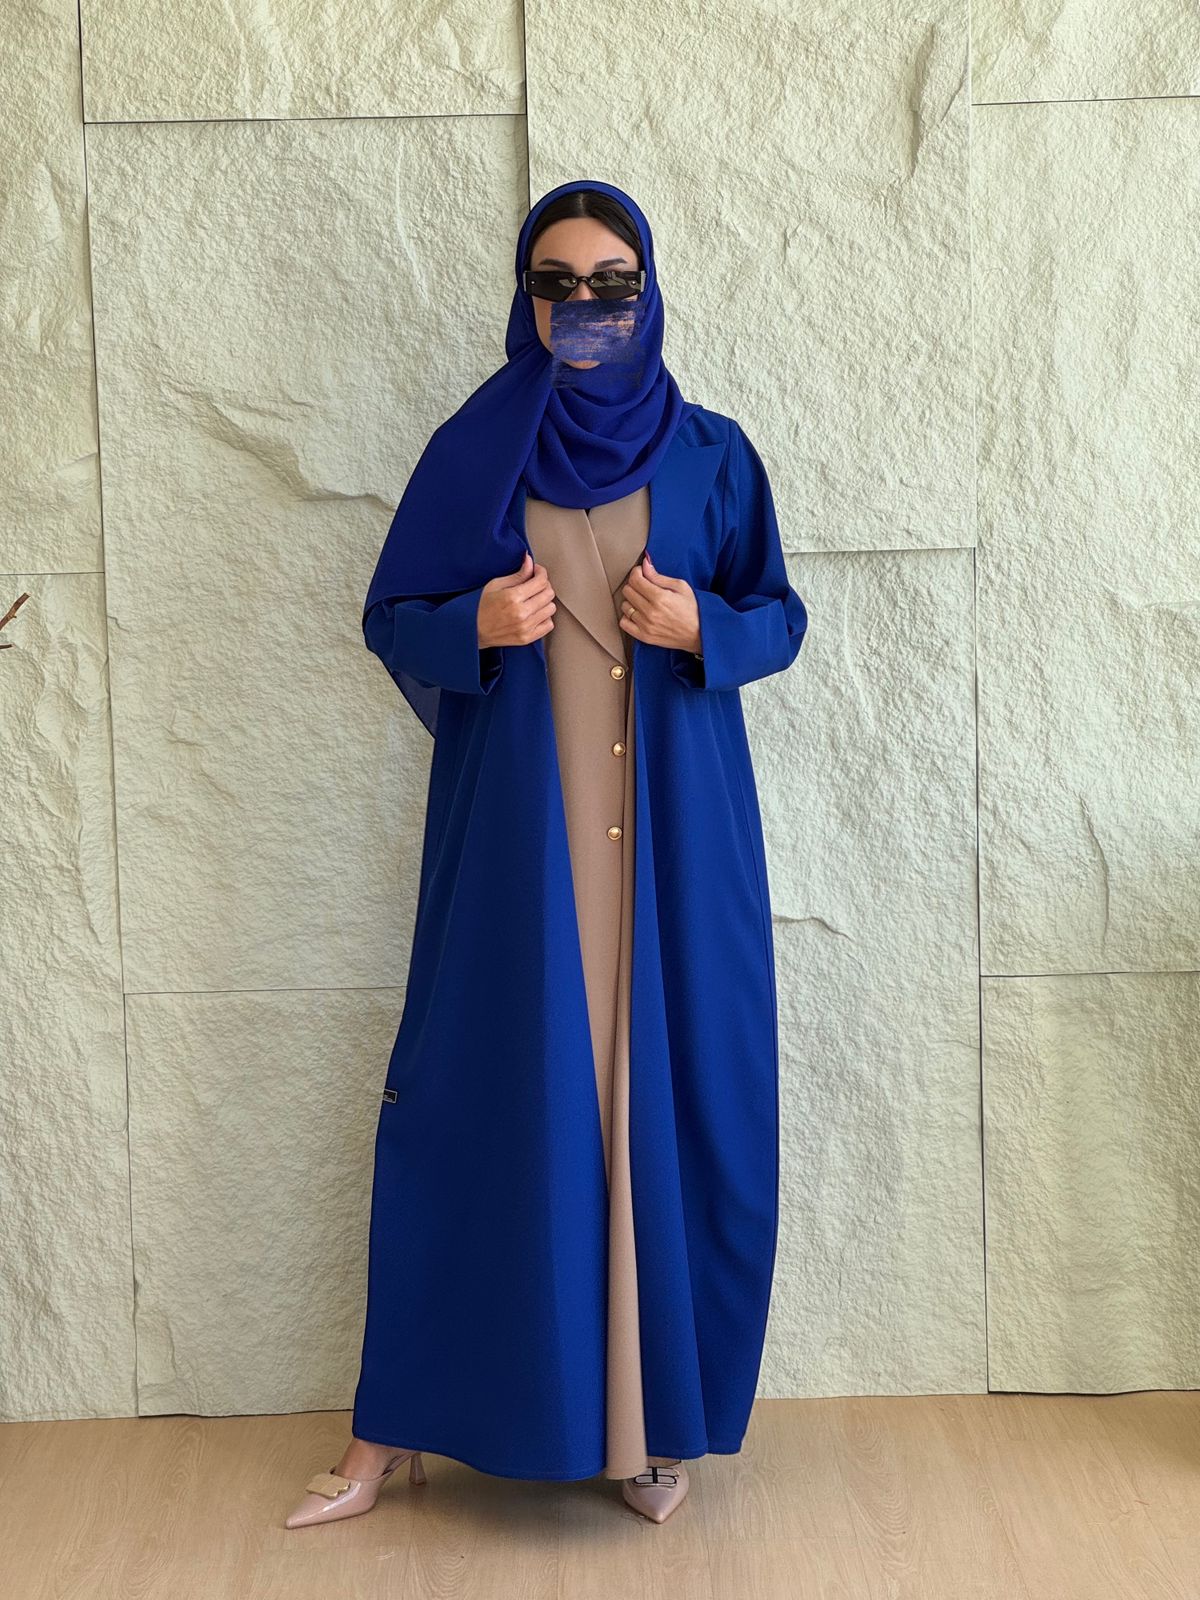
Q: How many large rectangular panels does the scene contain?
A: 10